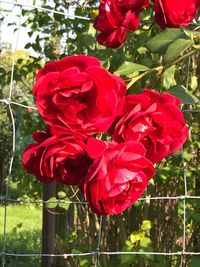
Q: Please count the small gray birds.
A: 0